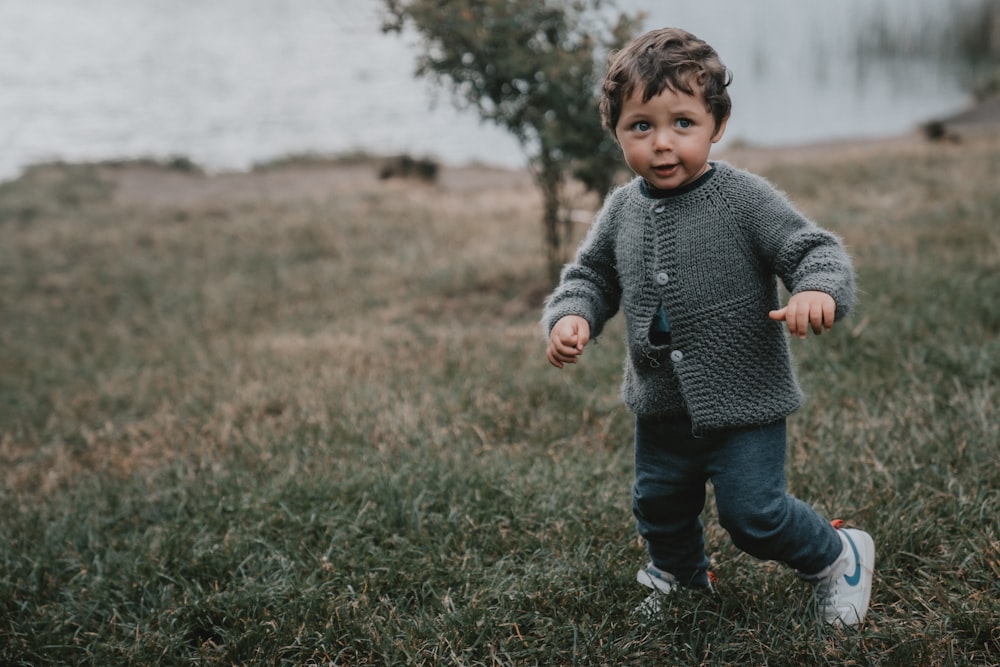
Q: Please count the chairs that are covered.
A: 0